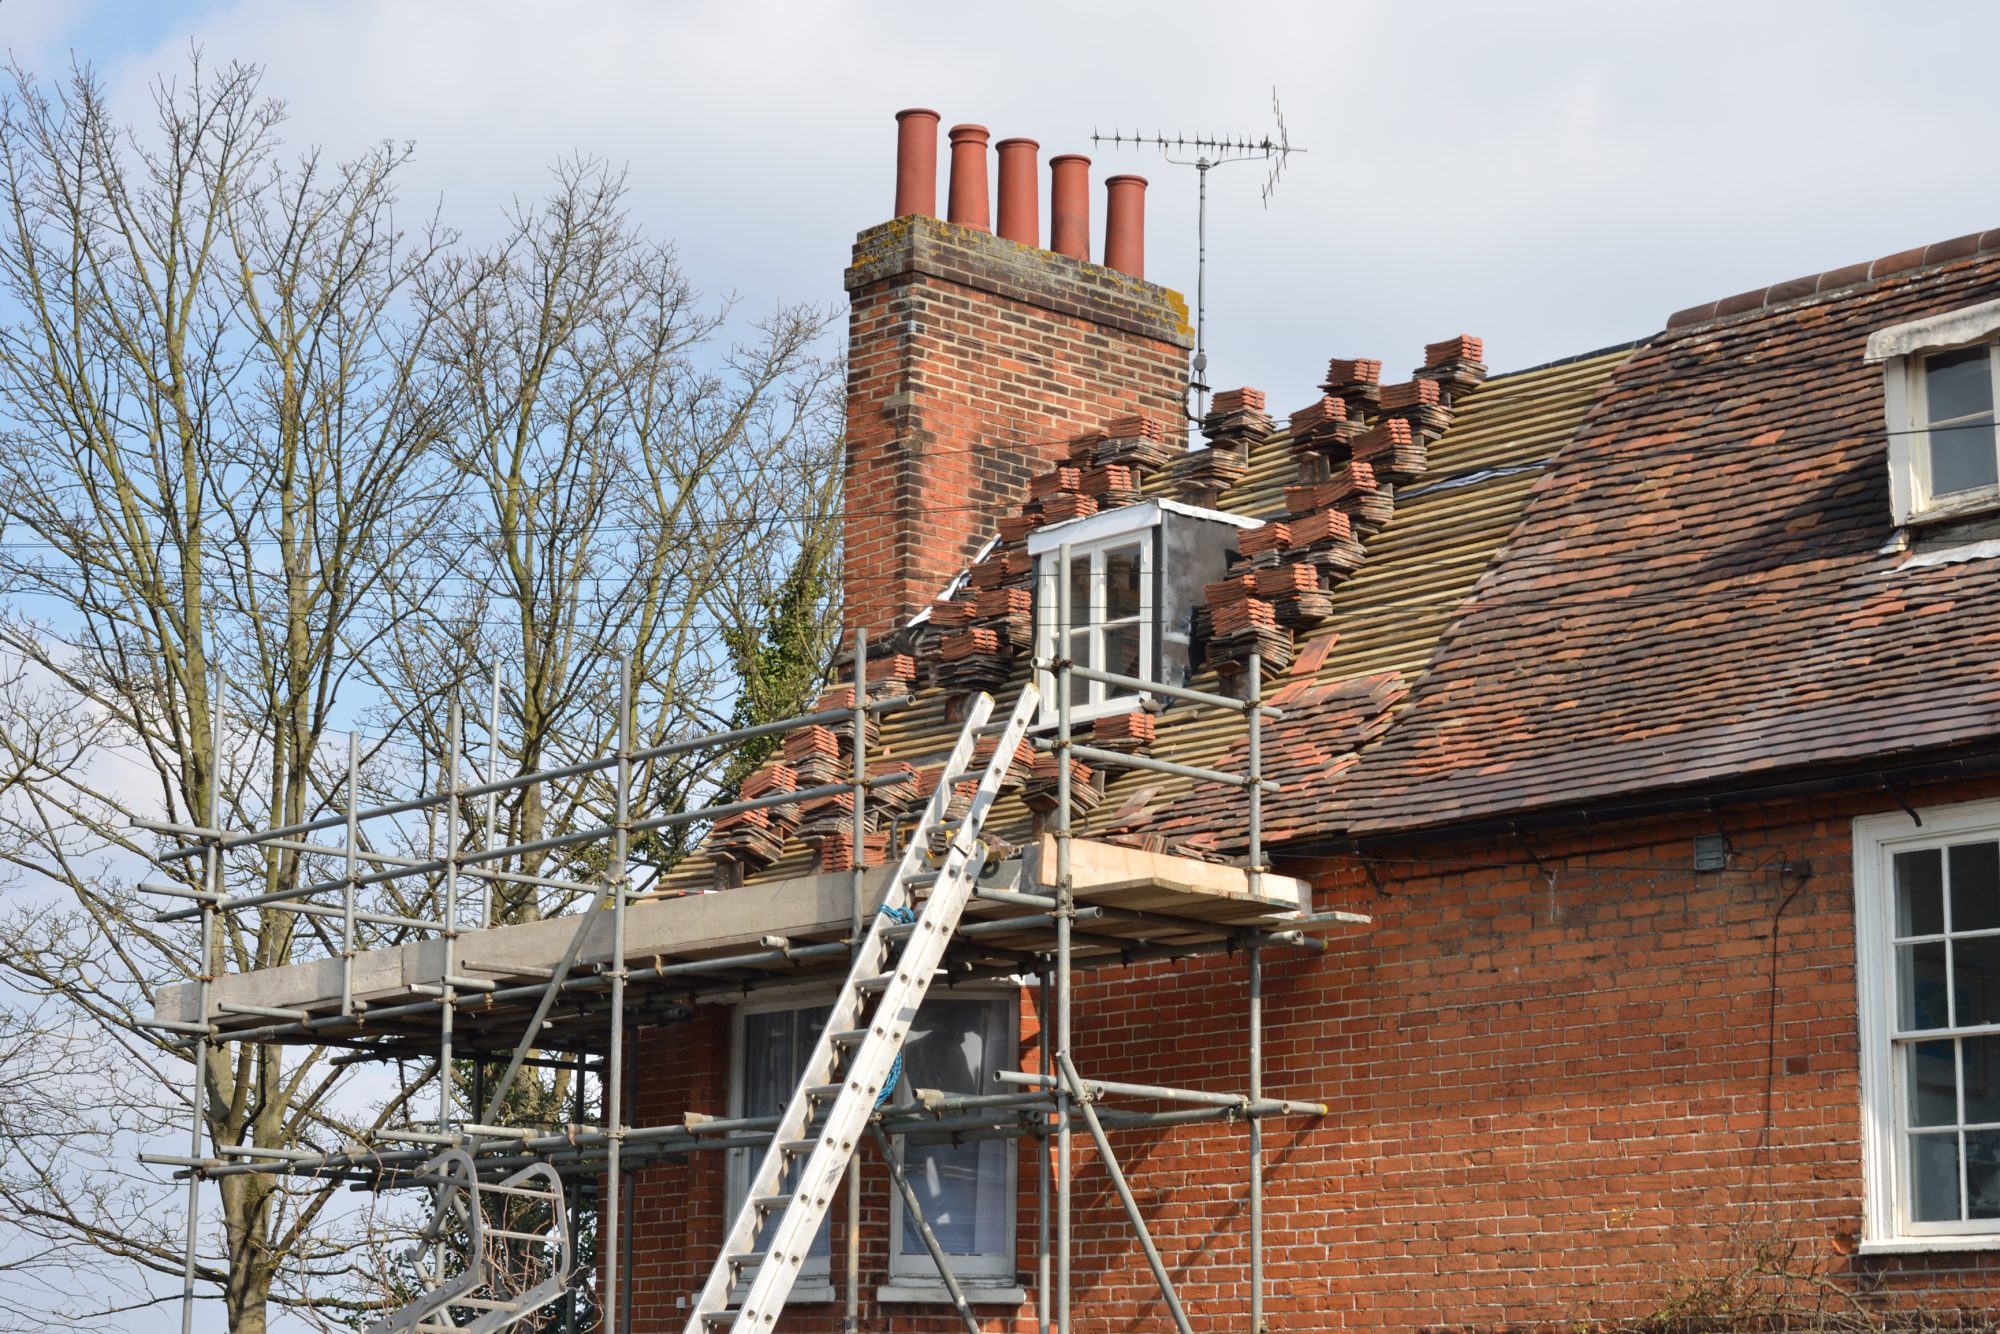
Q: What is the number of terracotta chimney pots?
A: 5